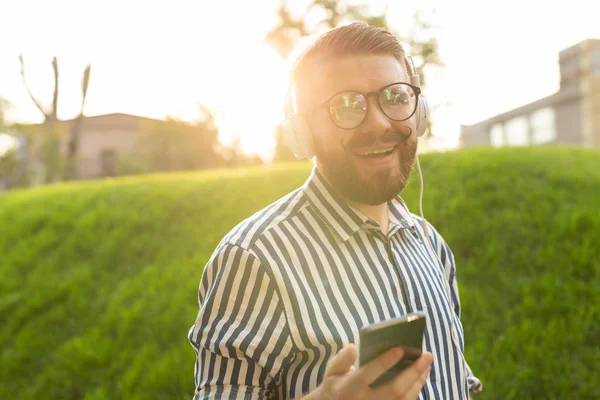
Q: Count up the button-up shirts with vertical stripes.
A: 1